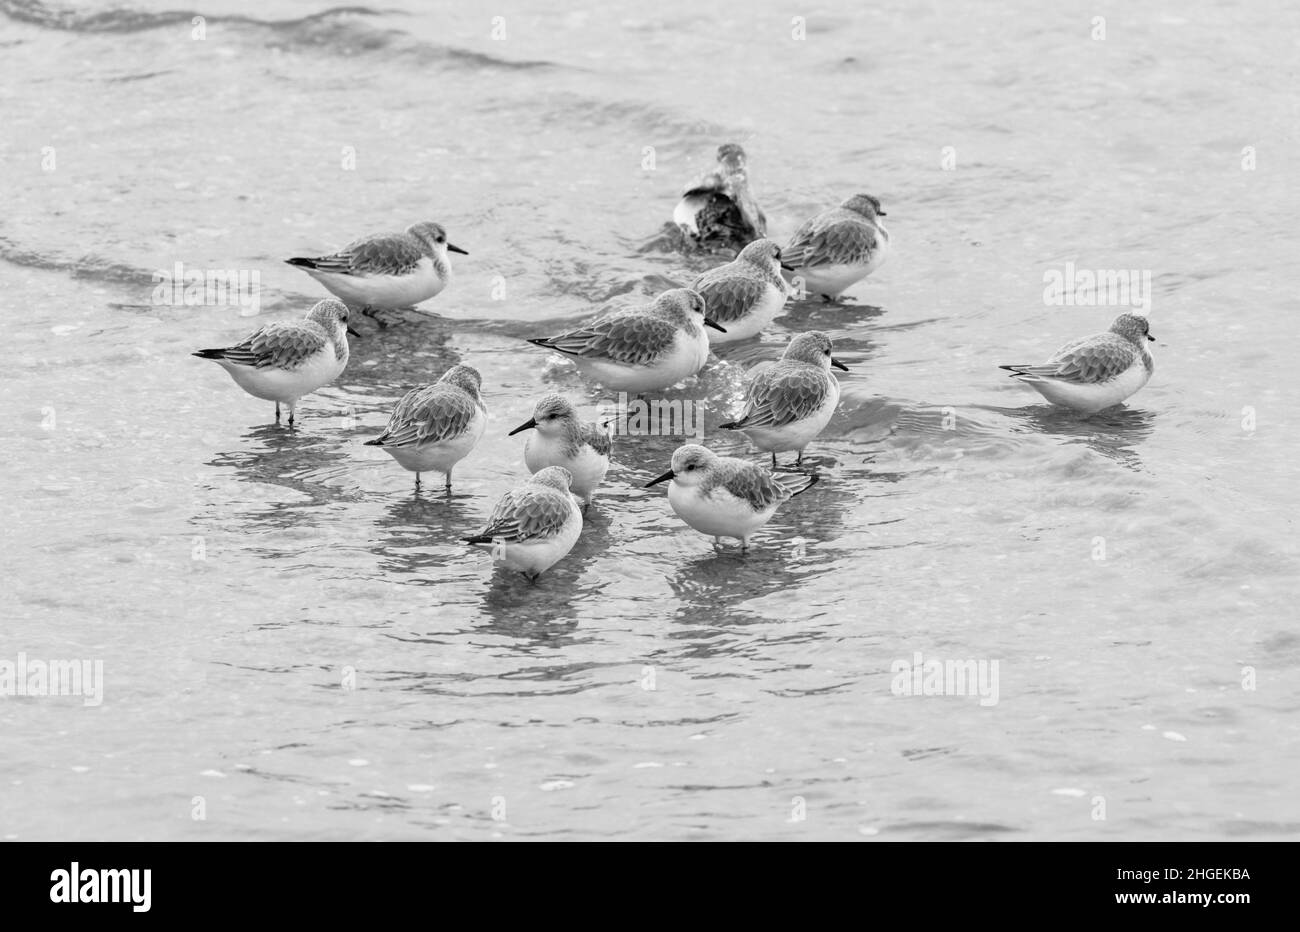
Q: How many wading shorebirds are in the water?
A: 12